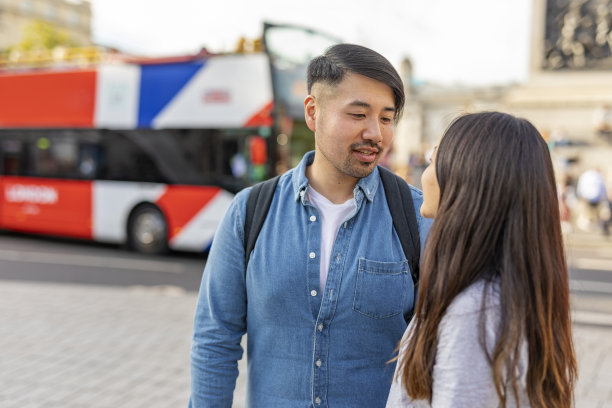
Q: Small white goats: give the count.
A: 0